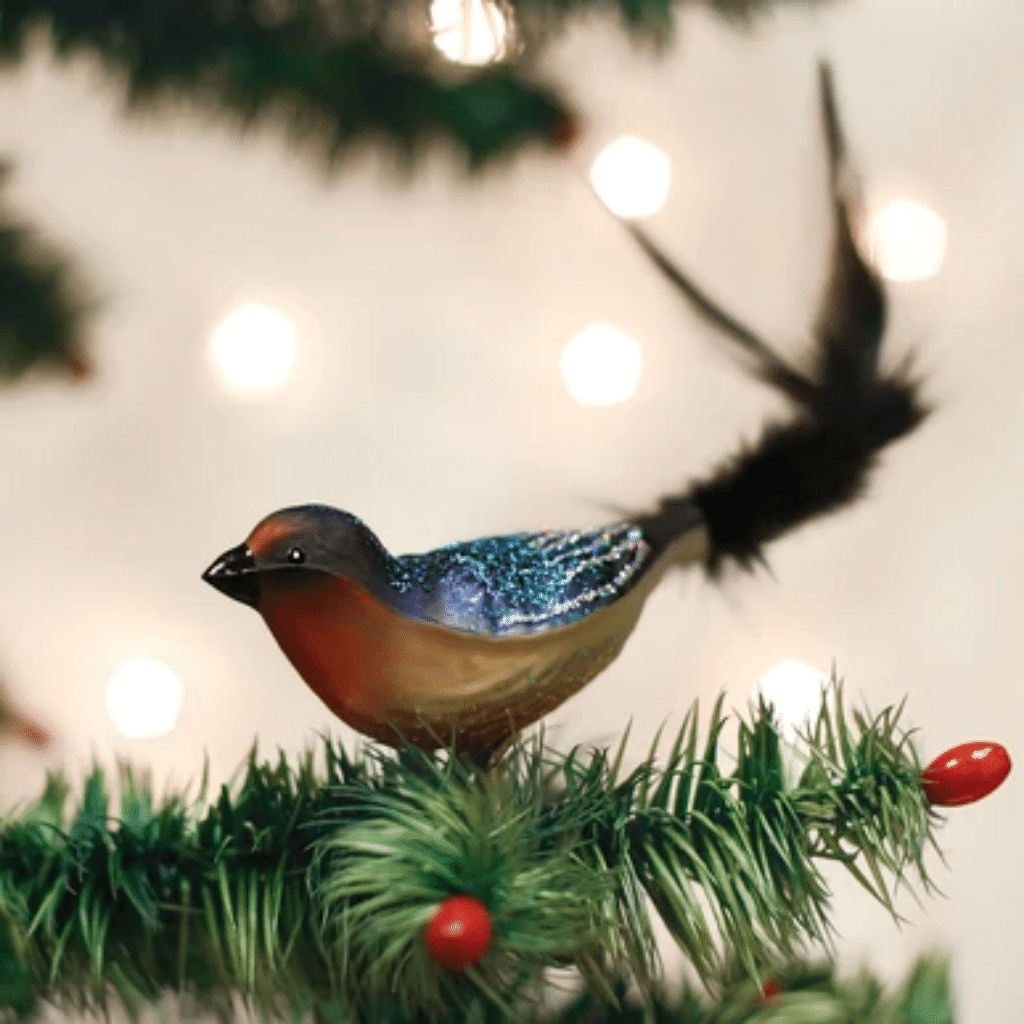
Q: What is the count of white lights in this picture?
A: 7